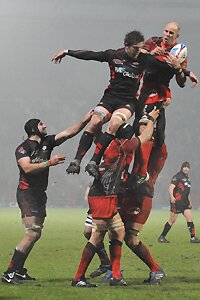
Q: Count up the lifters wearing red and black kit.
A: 2